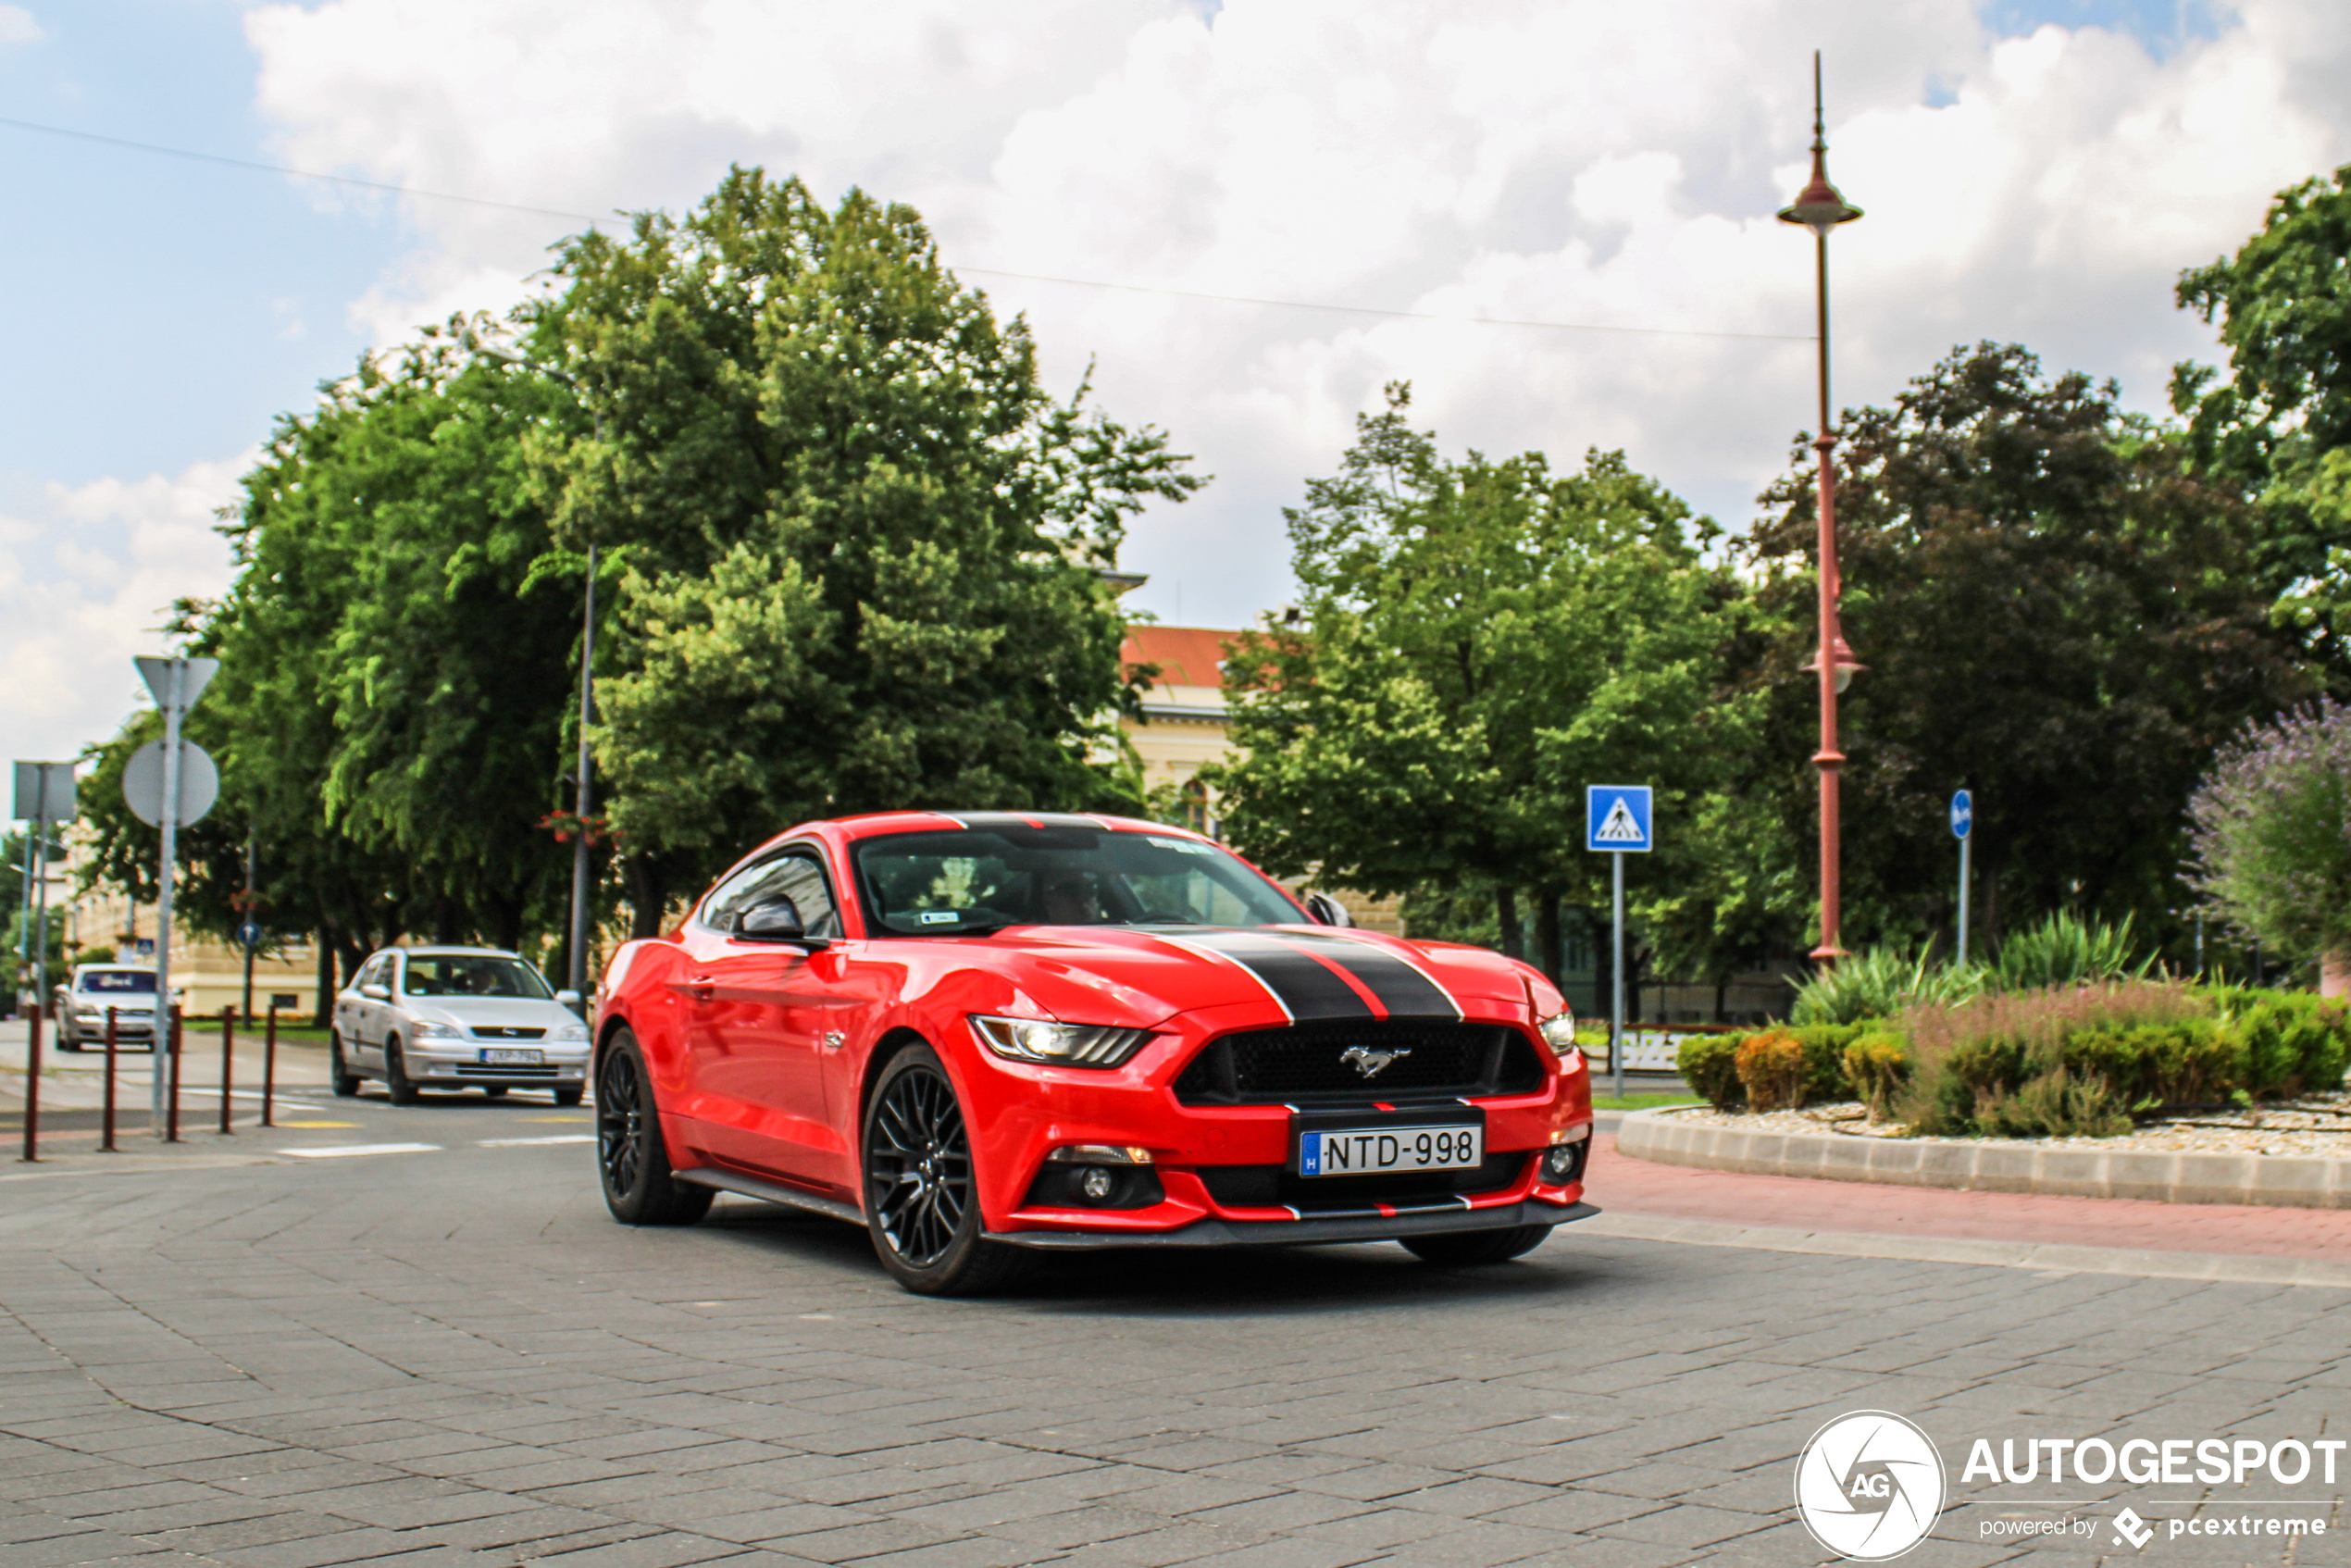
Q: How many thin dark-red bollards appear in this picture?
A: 5